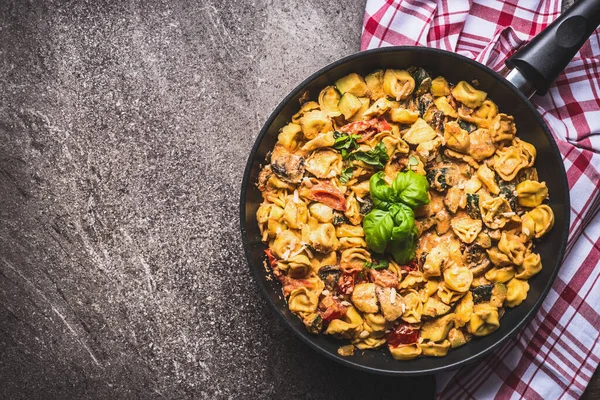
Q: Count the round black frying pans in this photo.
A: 1